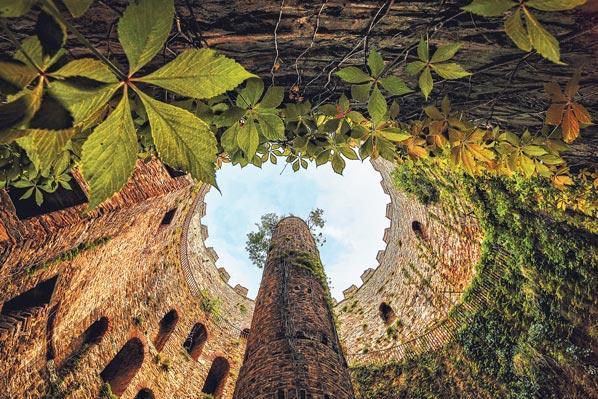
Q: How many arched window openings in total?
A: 8